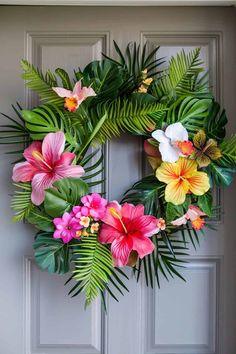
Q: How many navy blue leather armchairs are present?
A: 0